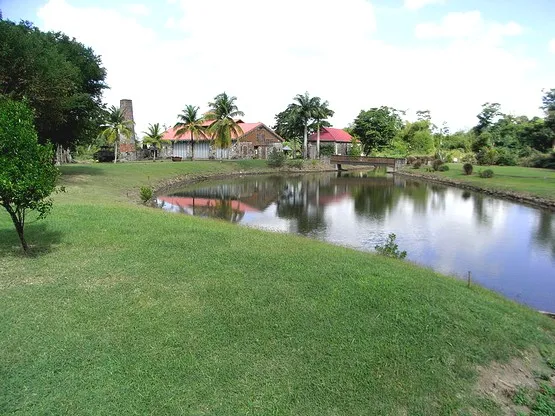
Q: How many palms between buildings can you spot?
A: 2